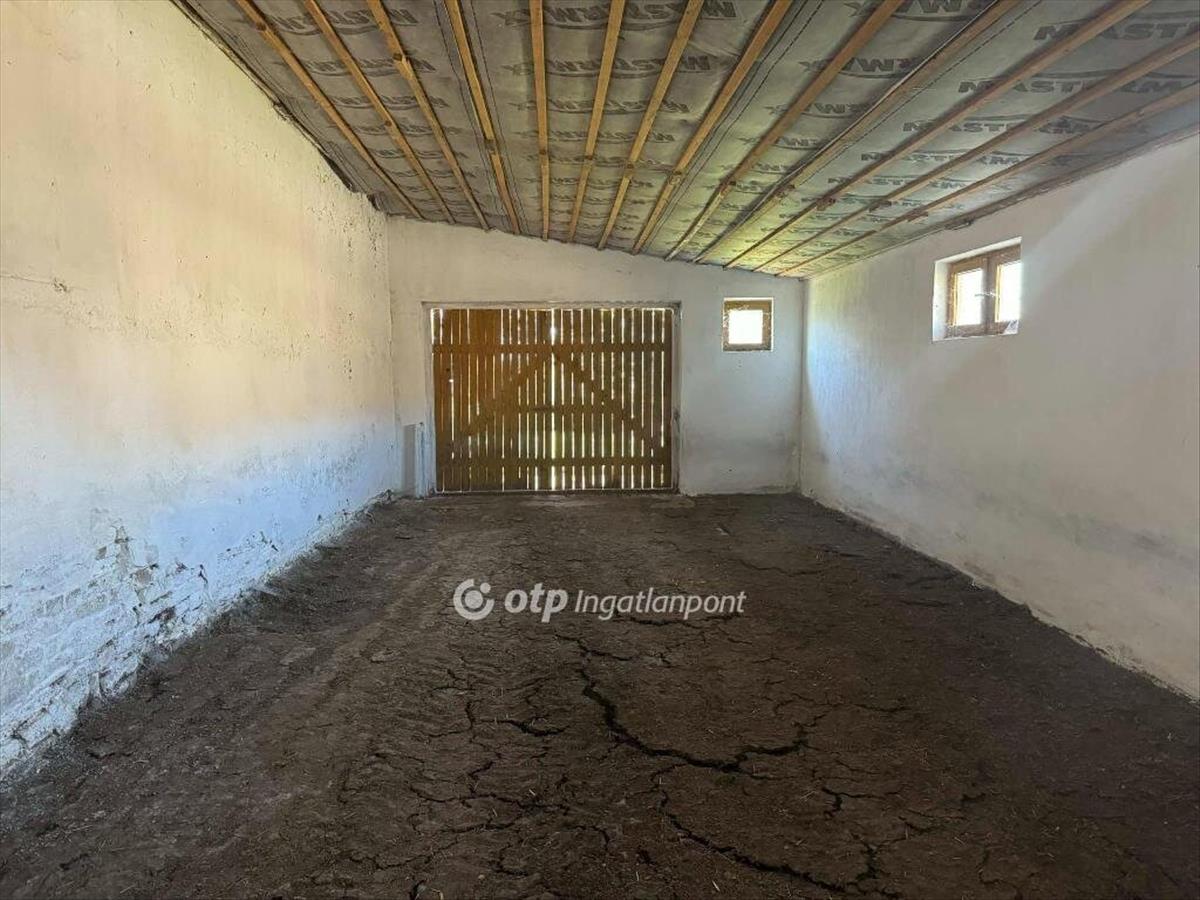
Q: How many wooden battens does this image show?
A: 13